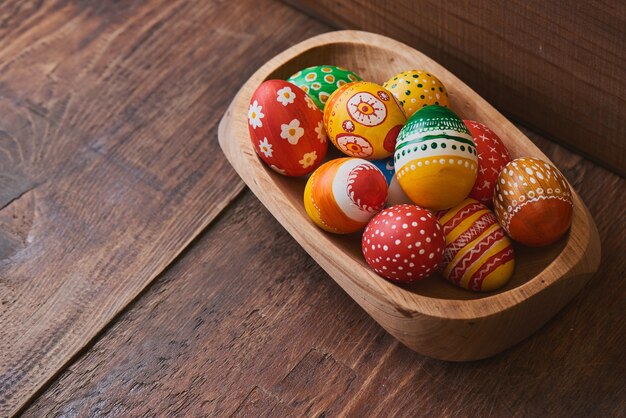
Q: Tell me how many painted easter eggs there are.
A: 11